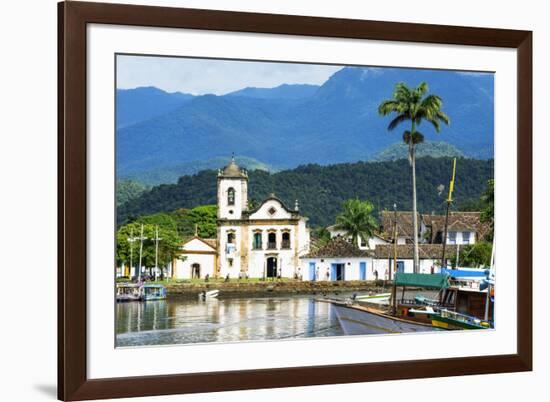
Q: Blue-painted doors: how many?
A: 4